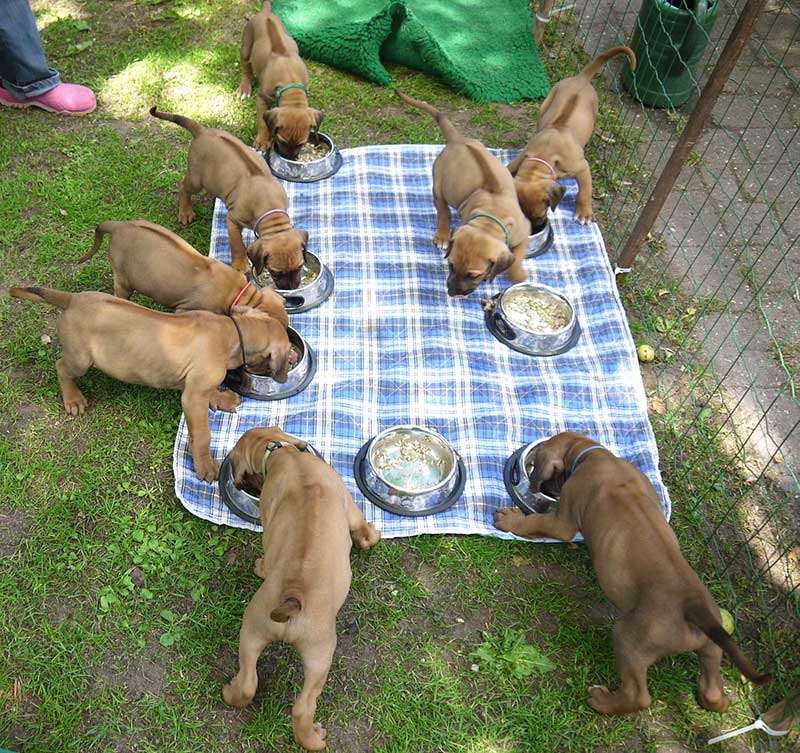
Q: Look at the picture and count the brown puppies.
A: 8